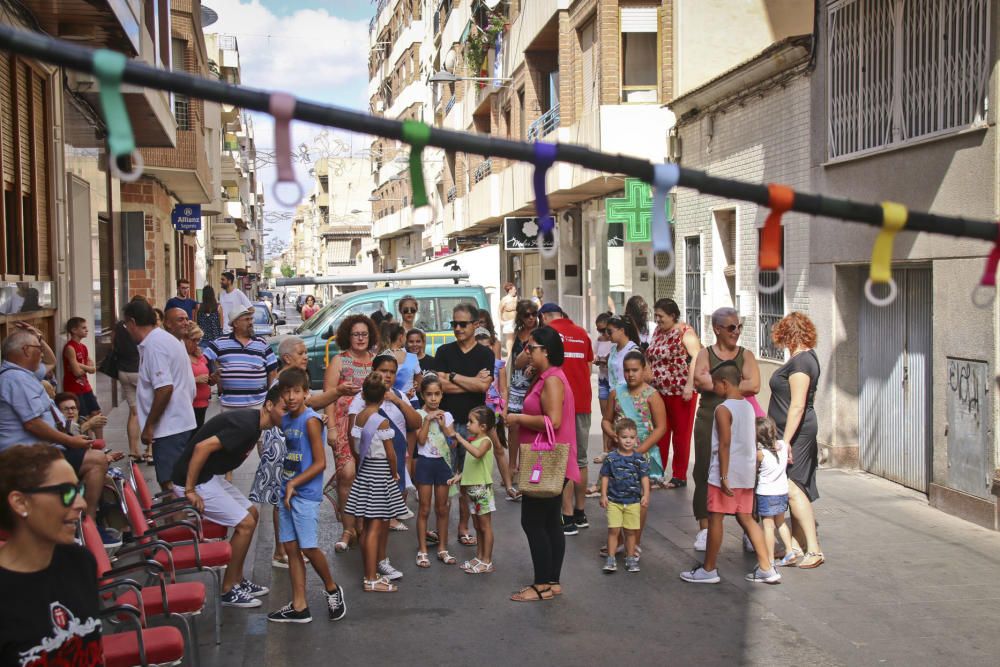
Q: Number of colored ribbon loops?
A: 8